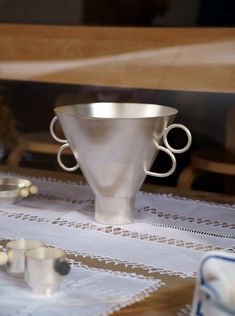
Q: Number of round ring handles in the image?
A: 4